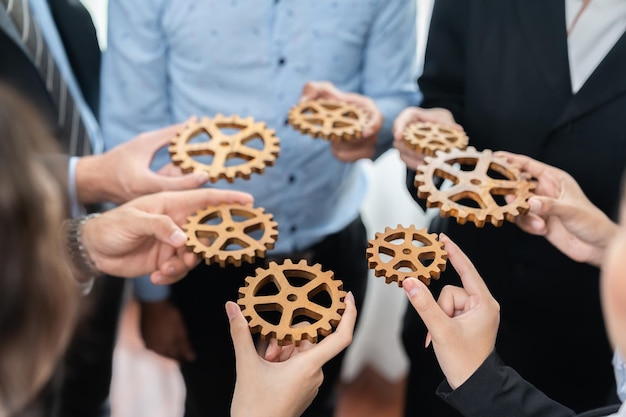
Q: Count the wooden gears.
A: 7